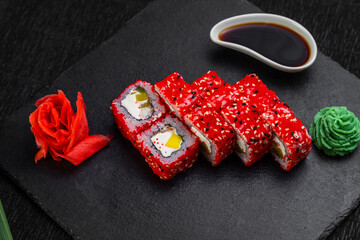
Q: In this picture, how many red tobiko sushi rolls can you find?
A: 8